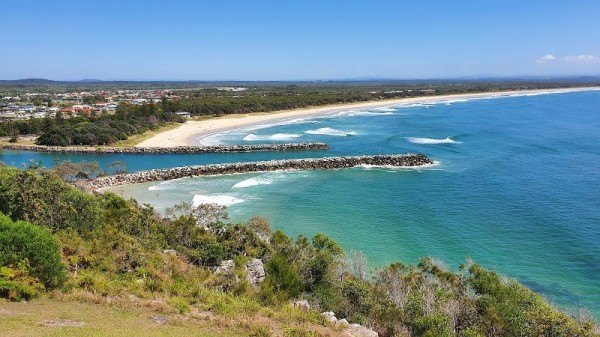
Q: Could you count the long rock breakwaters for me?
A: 2